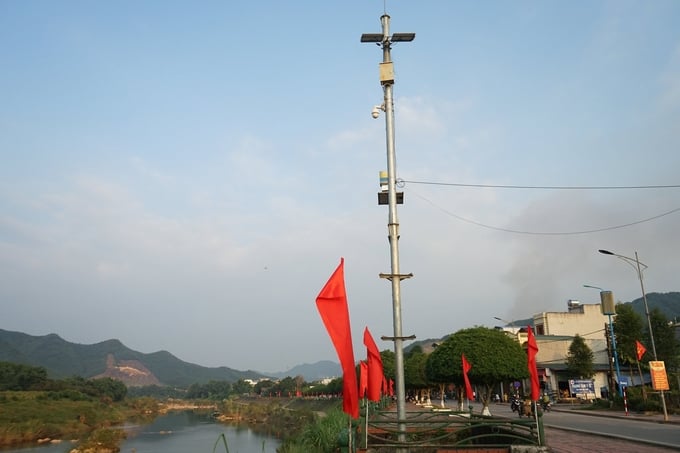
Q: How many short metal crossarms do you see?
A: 2